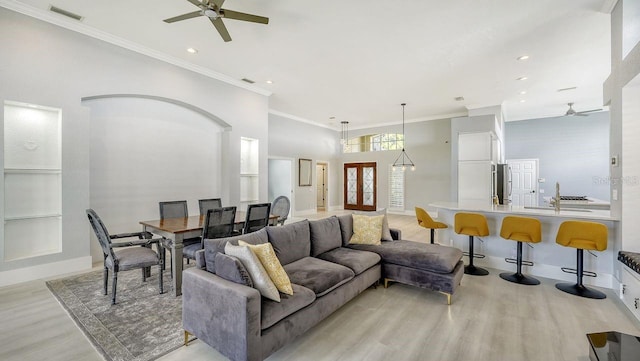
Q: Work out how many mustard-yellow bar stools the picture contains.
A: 4